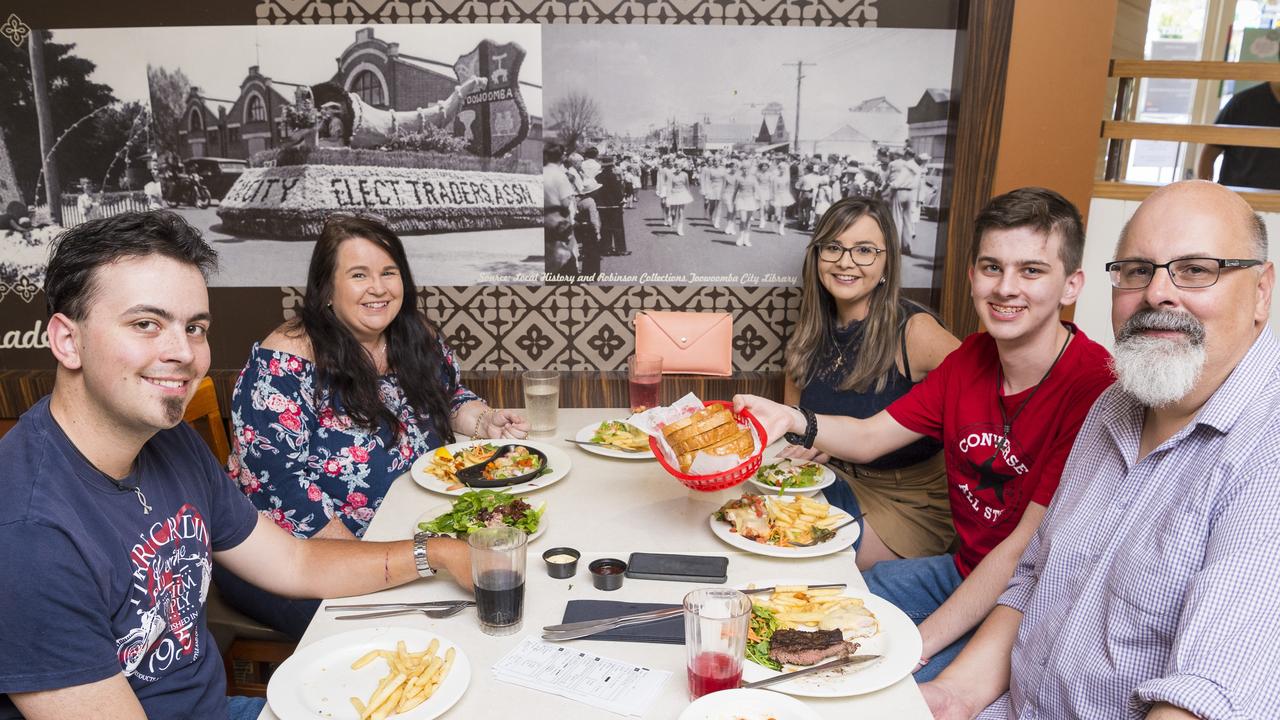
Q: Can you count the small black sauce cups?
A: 2